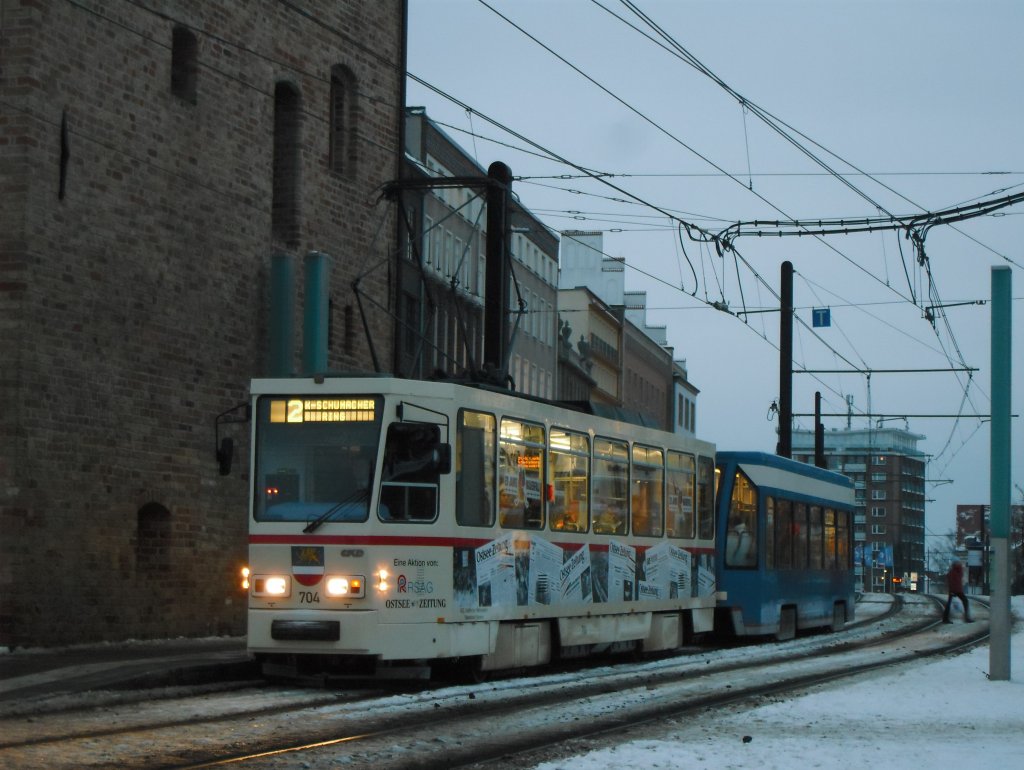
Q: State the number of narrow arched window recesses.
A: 4